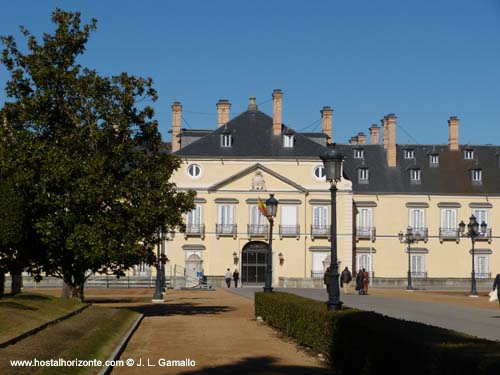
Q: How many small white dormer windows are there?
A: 9